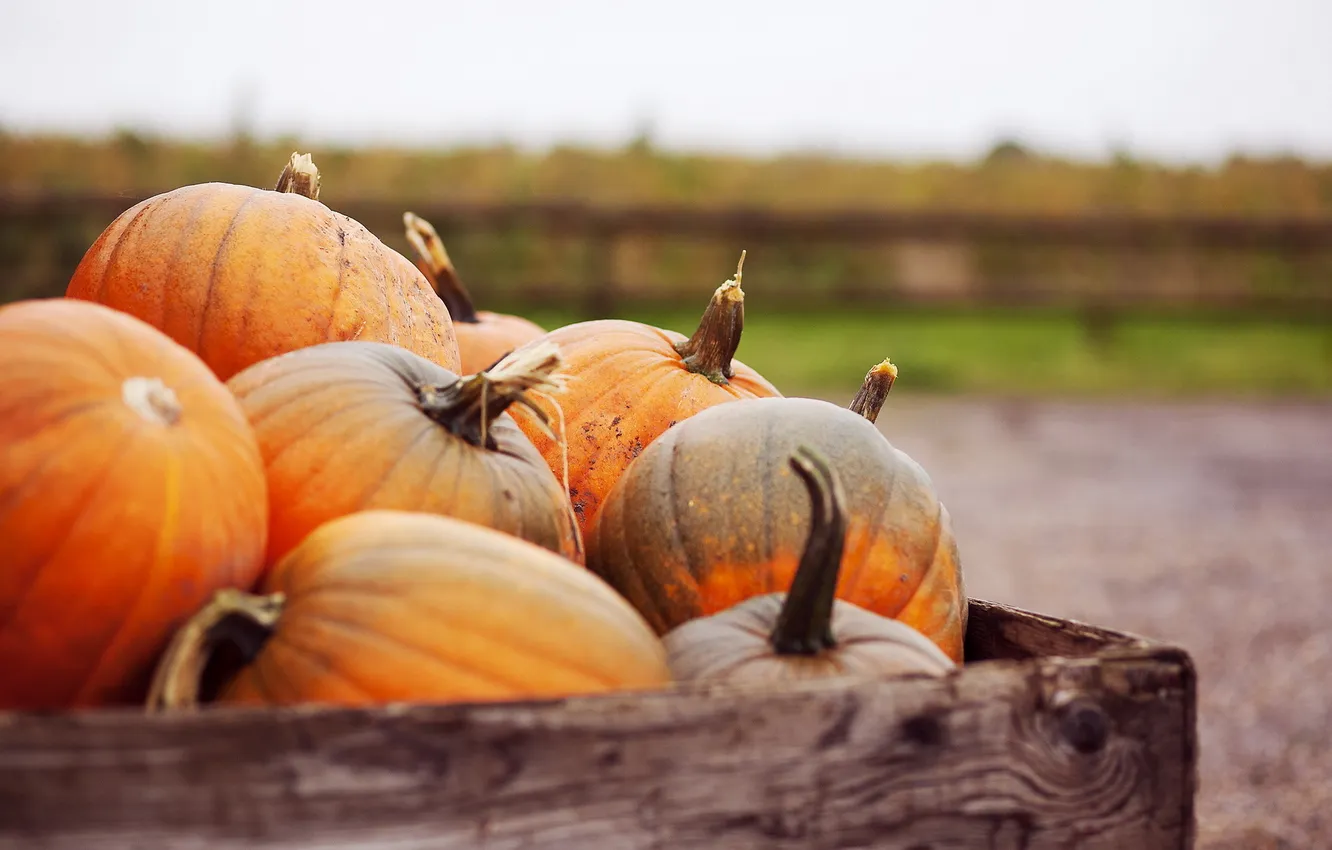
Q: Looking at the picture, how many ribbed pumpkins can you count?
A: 8